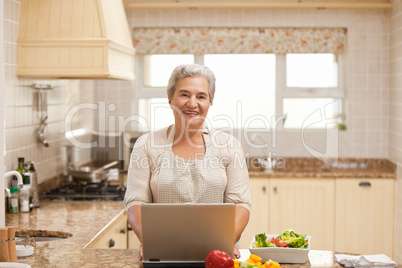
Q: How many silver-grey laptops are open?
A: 1